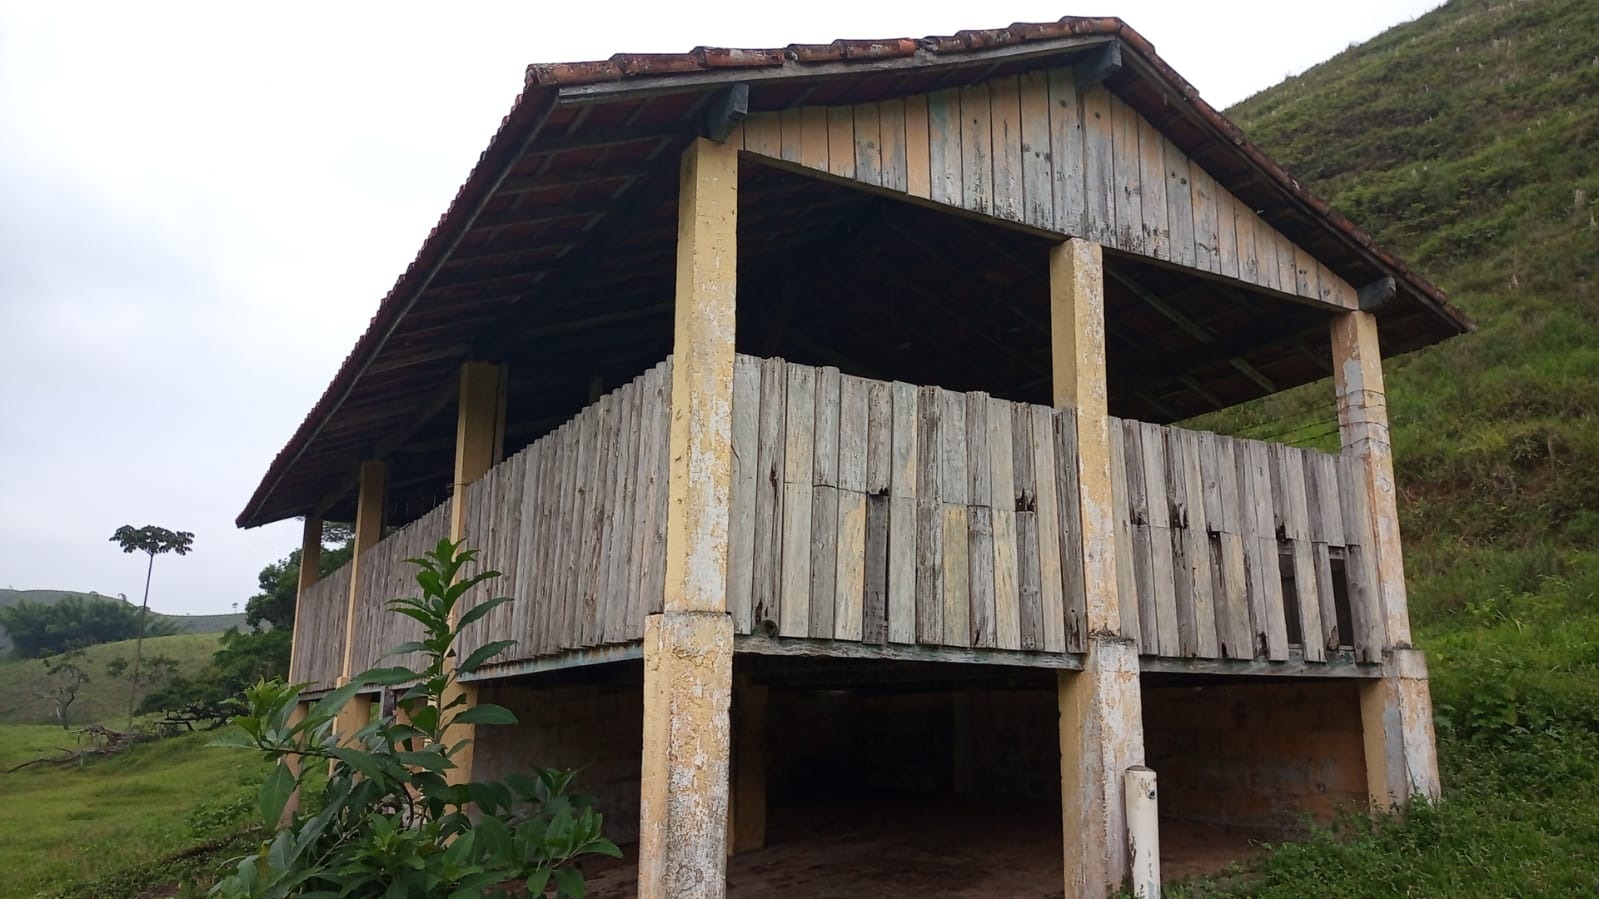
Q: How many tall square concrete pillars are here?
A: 6